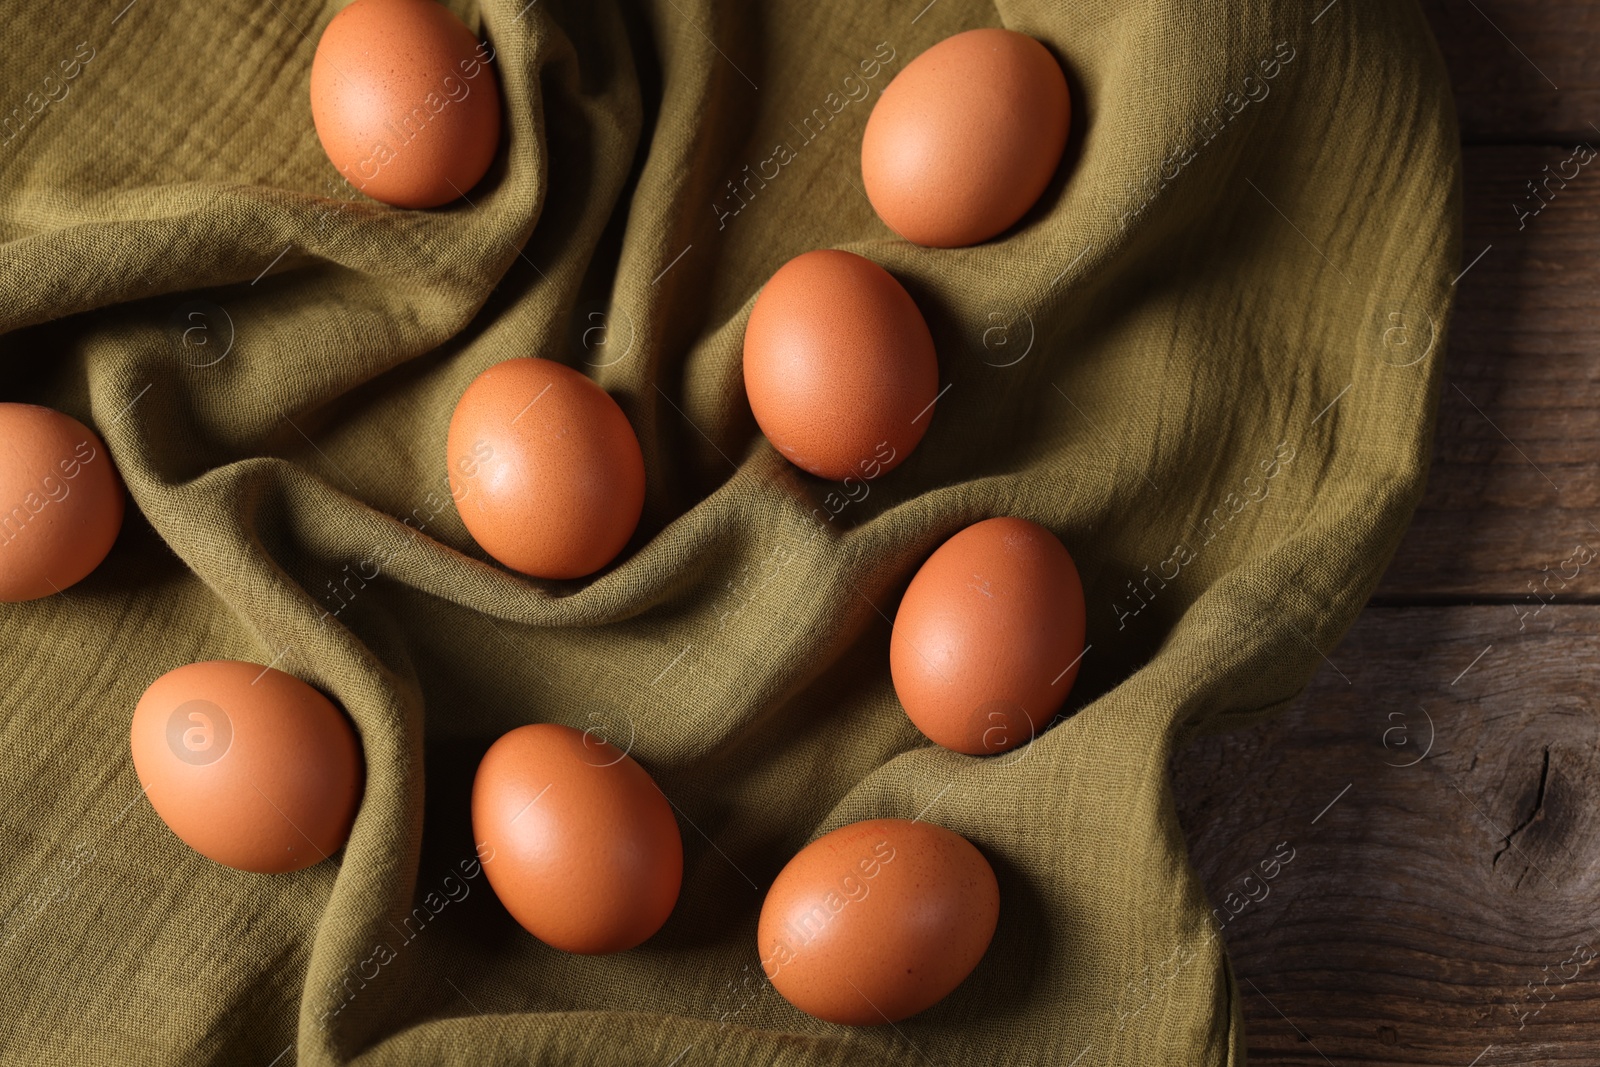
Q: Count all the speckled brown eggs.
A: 9